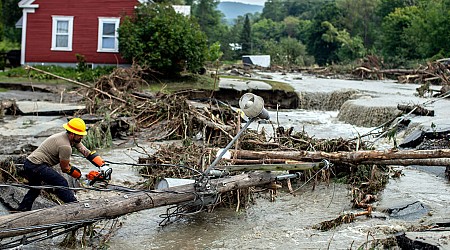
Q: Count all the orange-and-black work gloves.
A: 2